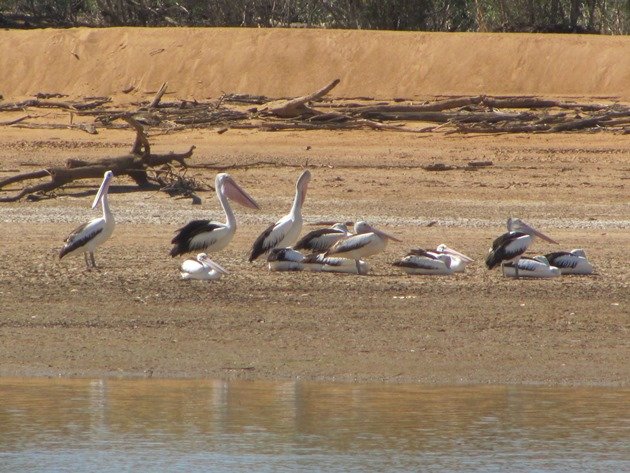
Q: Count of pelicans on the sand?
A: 13